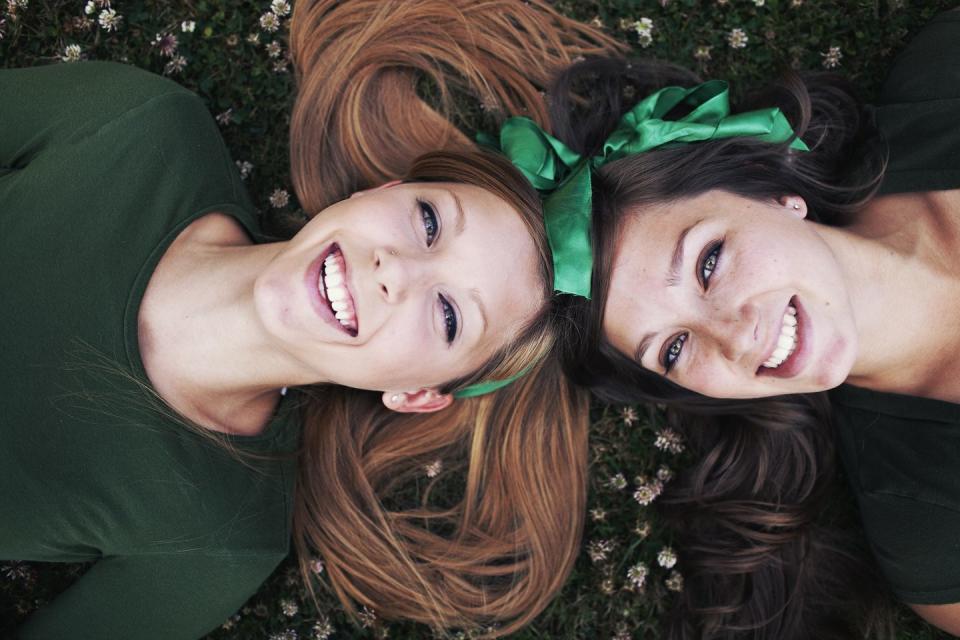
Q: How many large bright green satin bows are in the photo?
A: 2